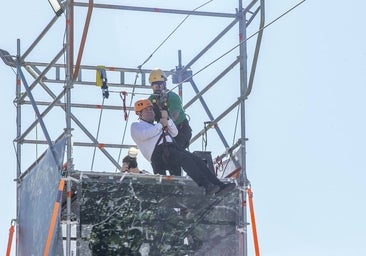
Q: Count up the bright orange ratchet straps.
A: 3